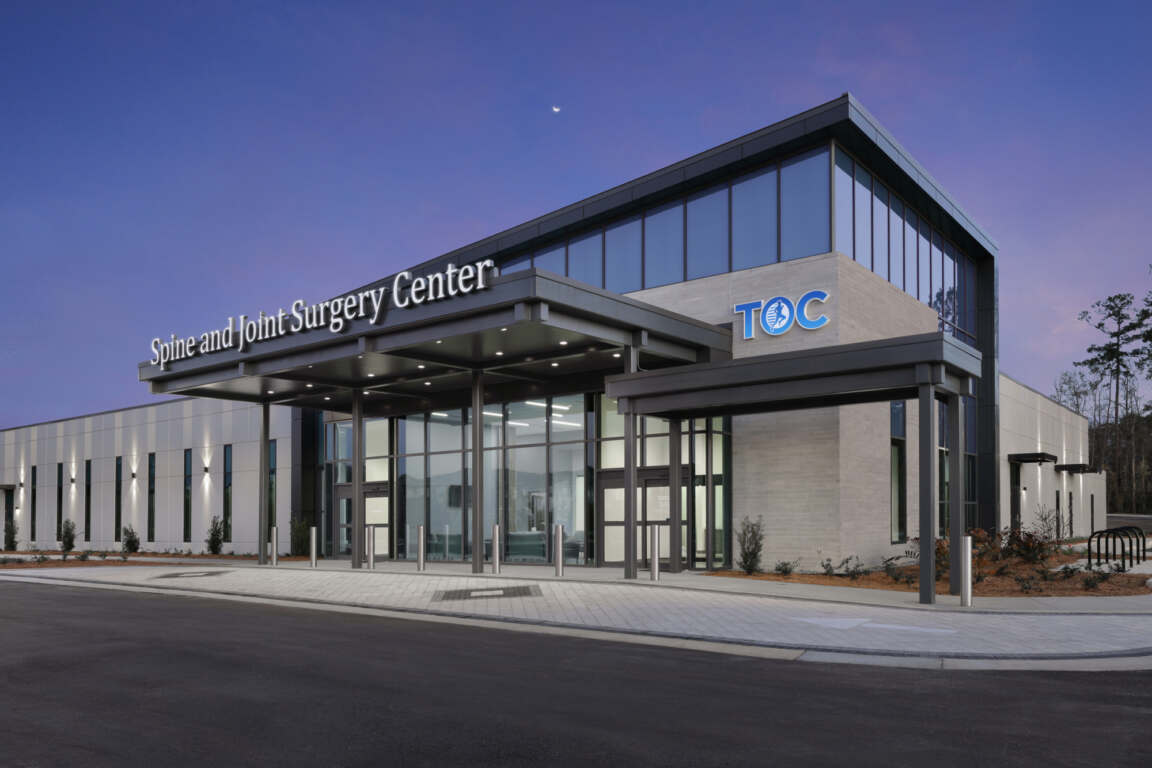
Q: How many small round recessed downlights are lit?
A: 15